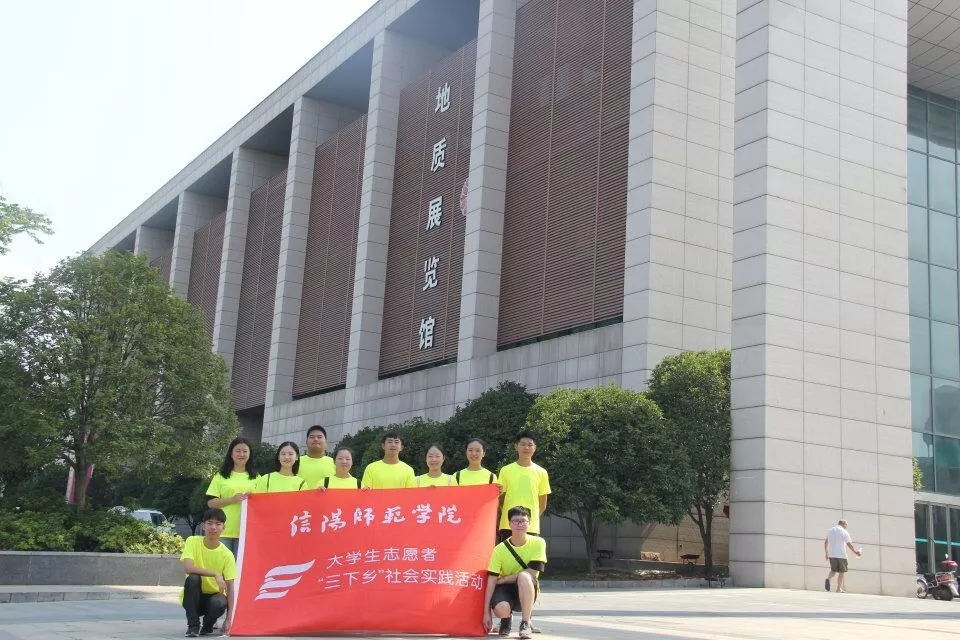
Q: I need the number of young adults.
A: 10